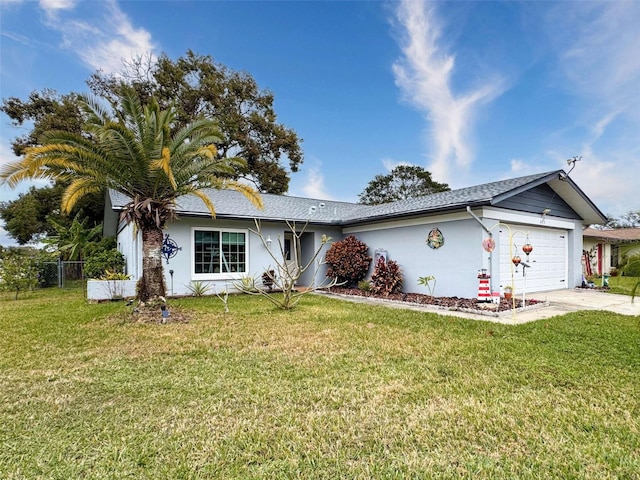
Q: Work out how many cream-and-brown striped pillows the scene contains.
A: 0